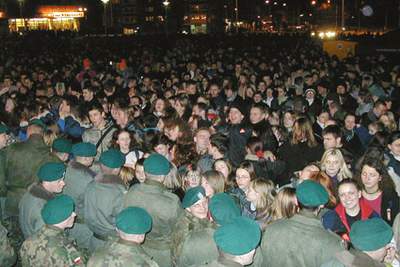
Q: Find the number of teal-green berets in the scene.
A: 14